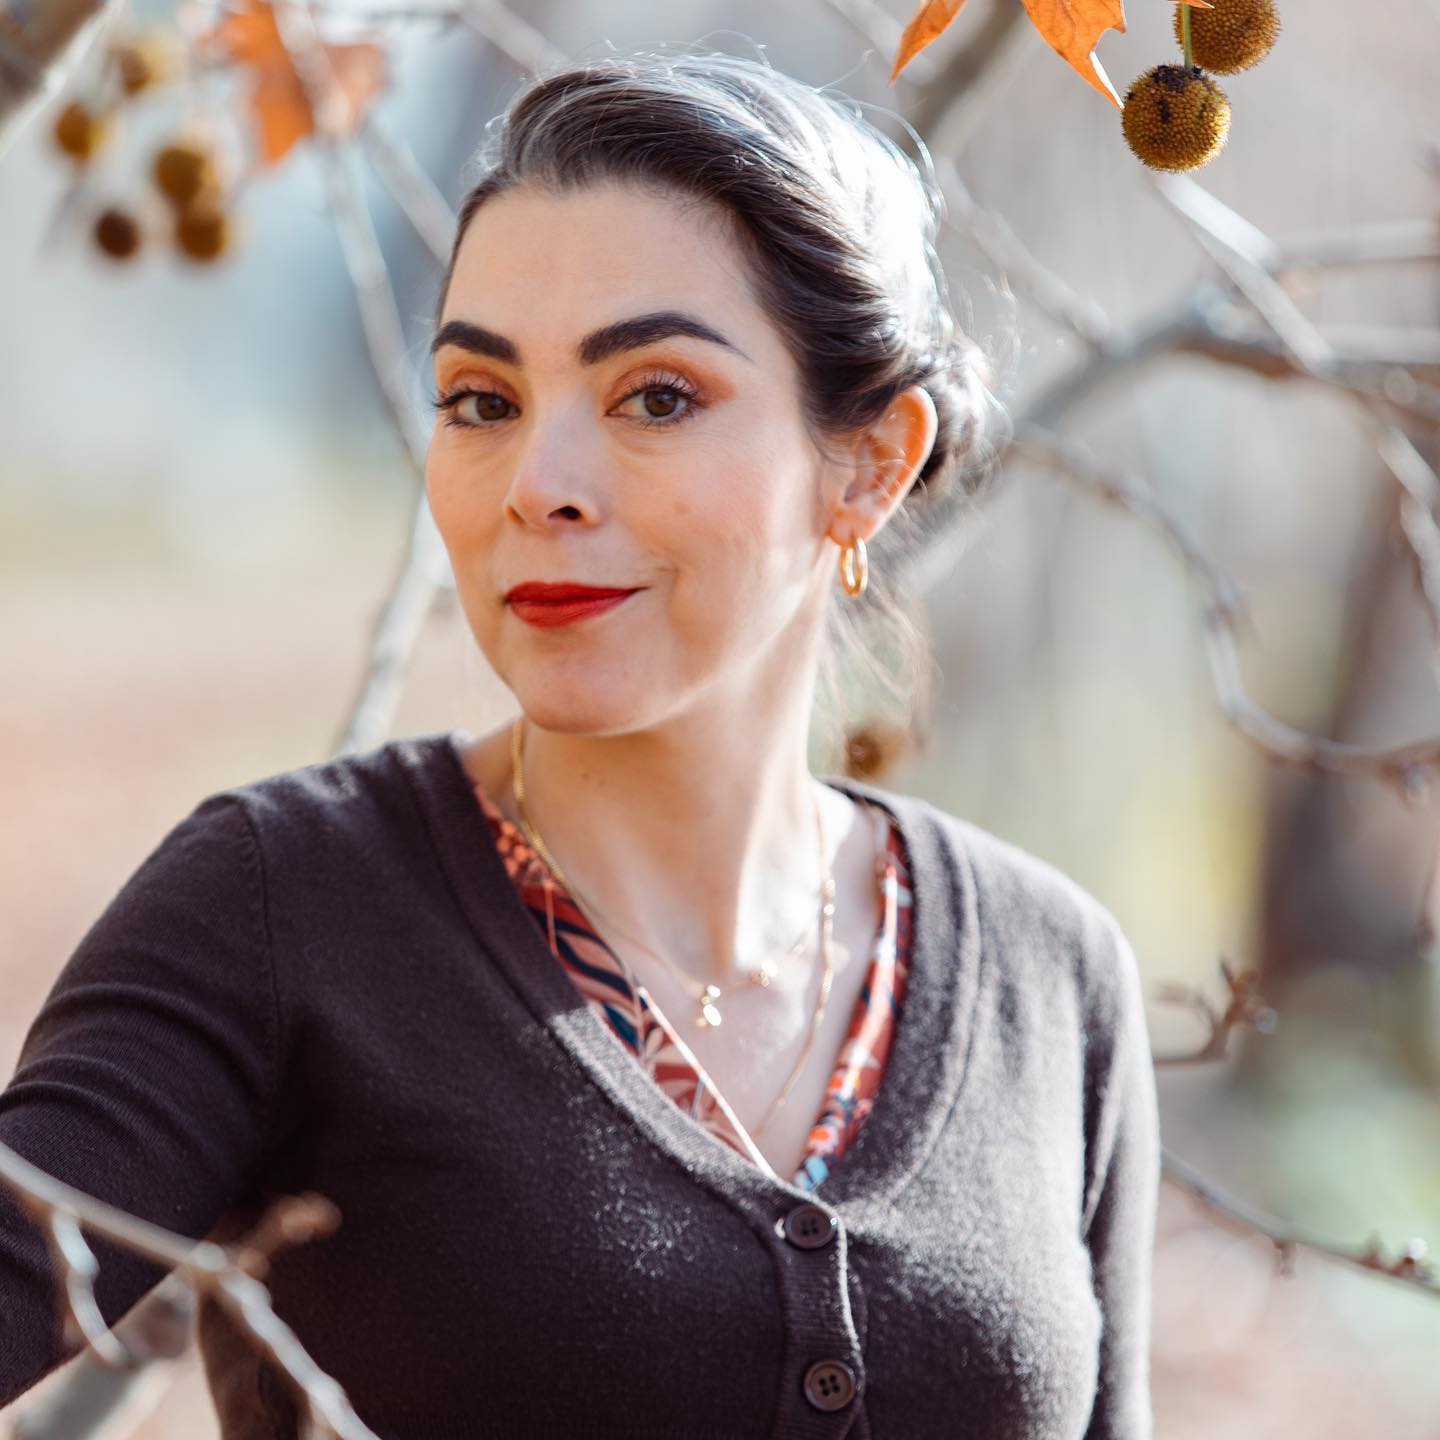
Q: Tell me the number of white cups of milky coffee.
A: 0